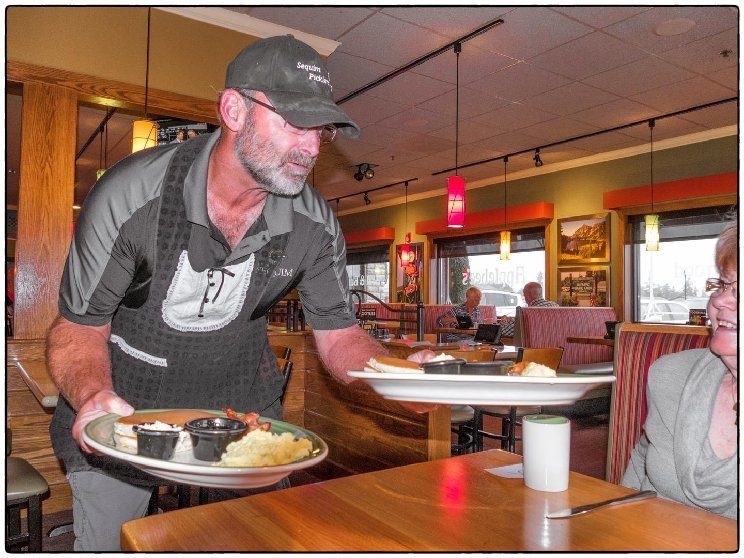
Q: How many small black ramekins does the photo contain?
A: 4